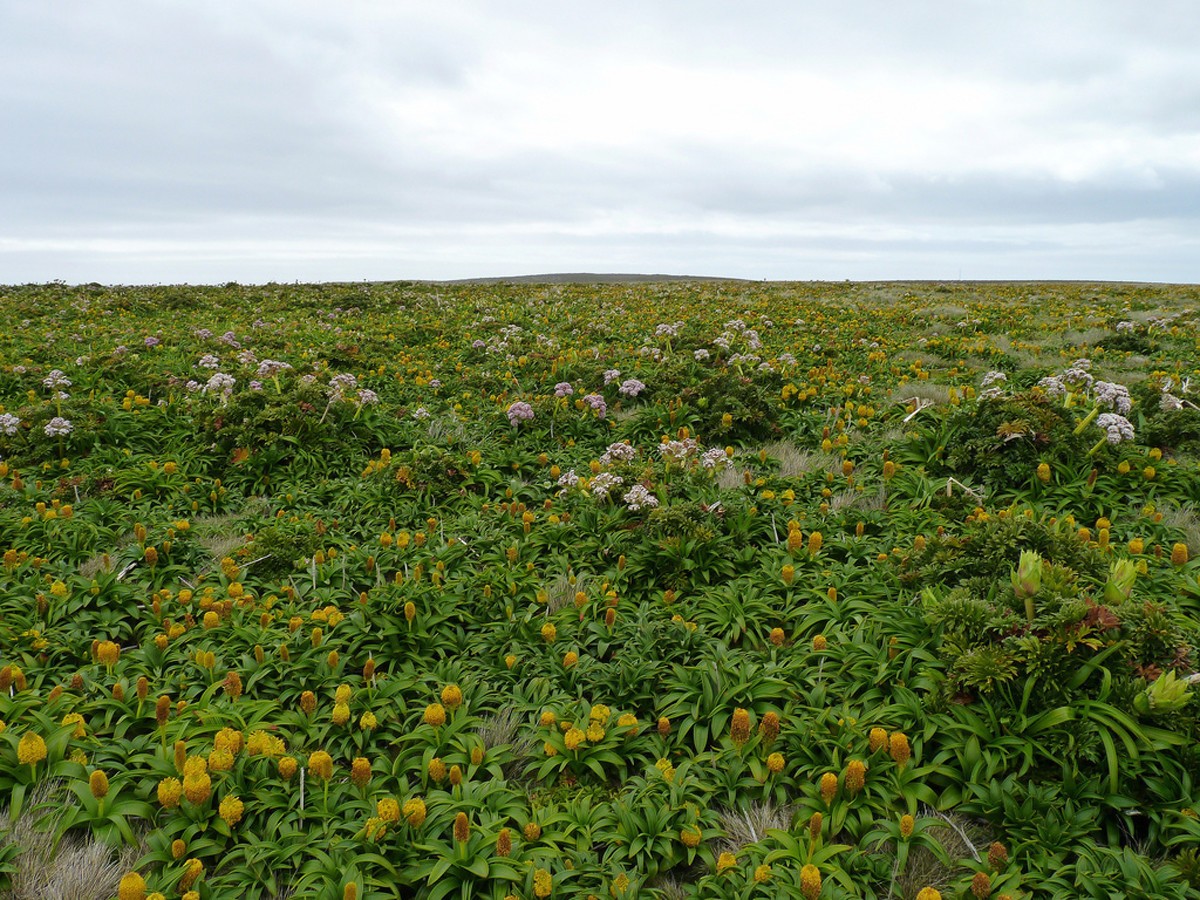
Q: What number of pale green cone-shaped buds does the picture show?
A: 3